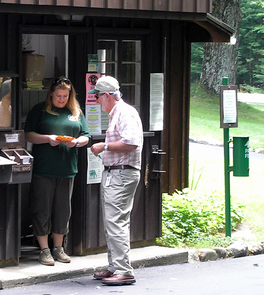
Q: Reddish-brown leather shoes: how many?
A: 2